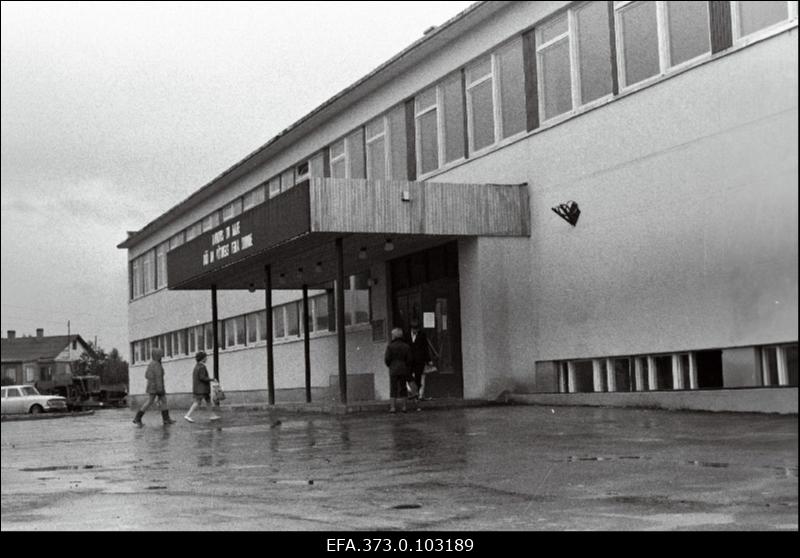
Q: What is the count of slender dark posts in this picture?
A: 4